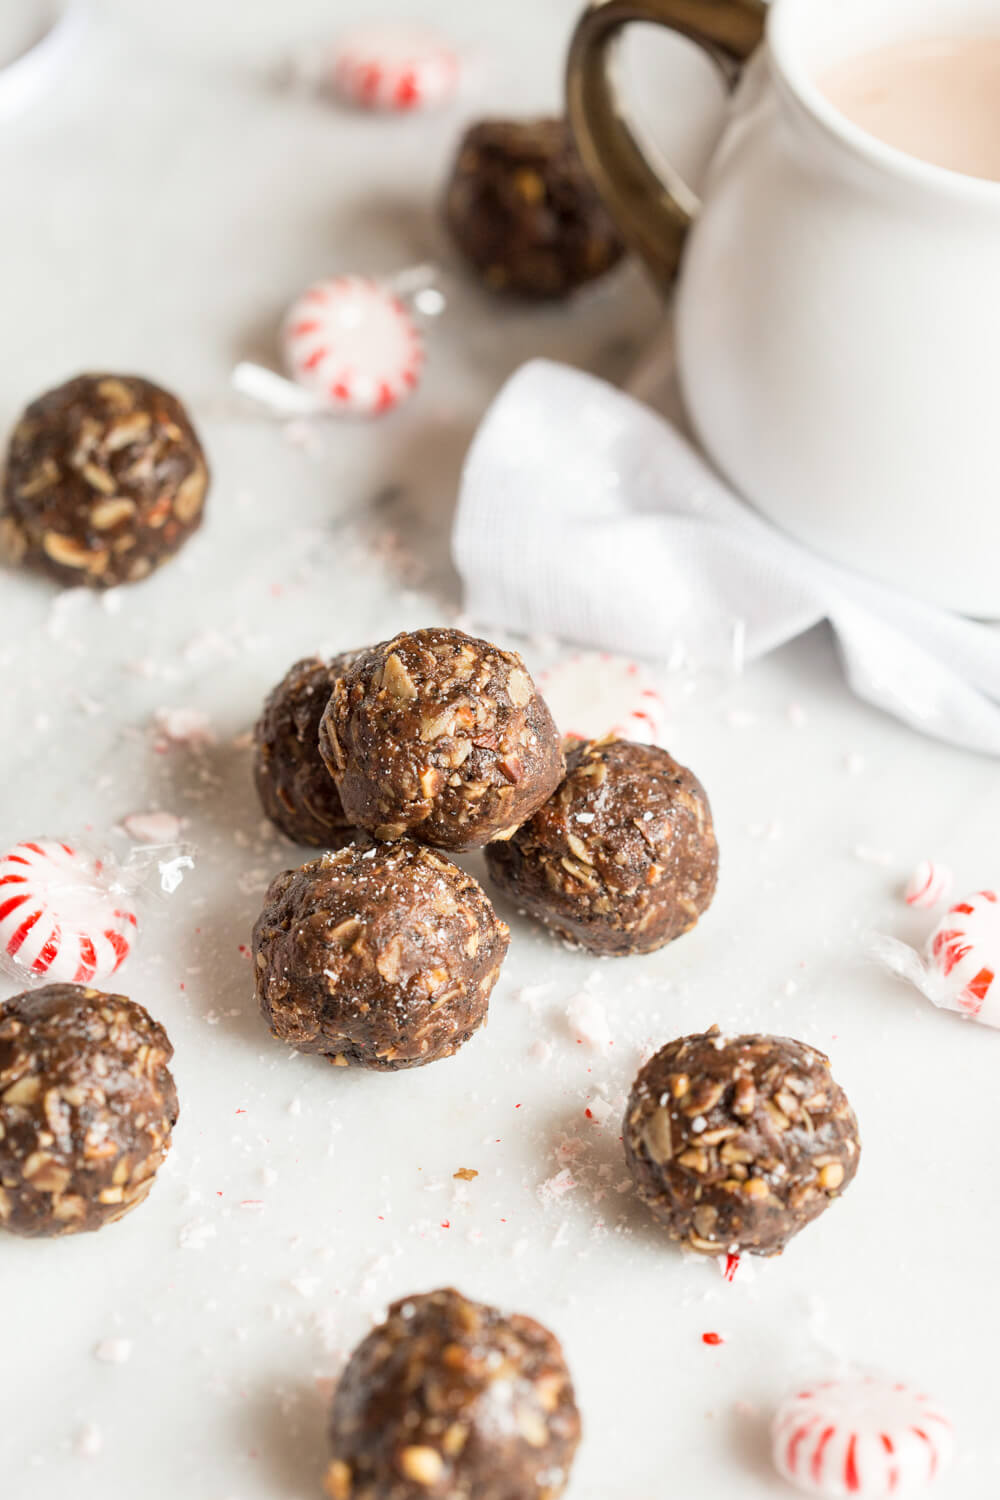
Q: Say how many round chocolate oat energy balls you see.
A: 9